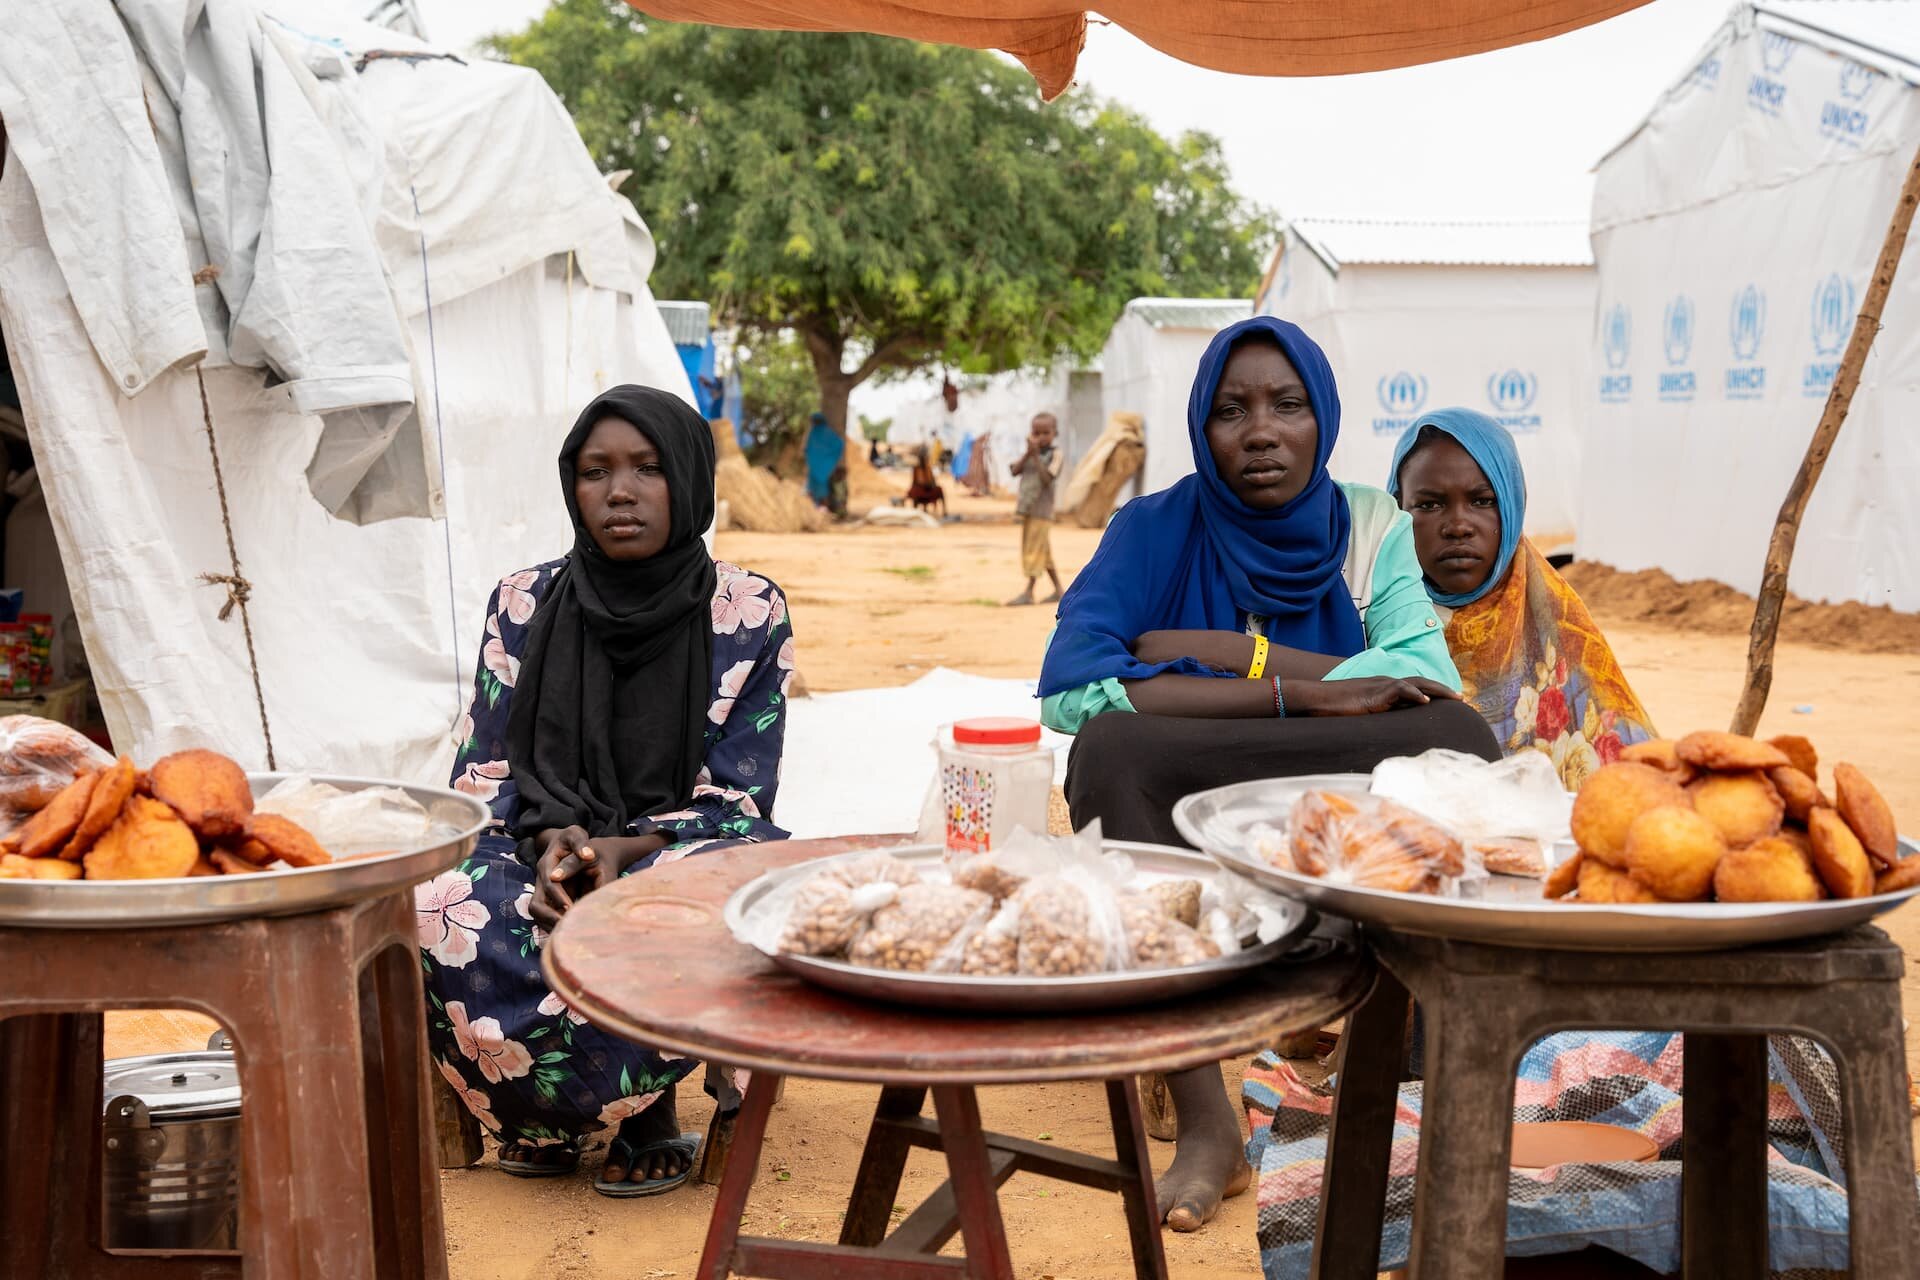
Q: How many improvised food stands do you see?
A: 3